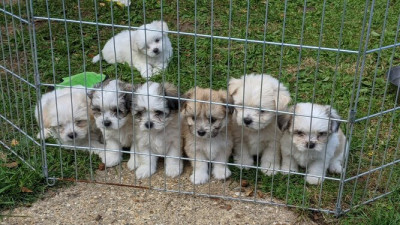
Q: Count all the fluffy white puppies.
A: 7